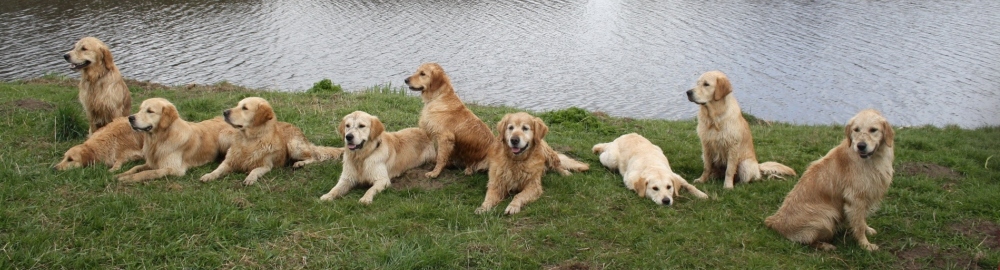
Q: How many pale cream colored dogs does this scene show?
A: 1